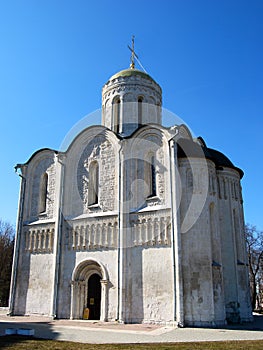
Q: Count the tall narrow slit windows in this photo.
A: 5